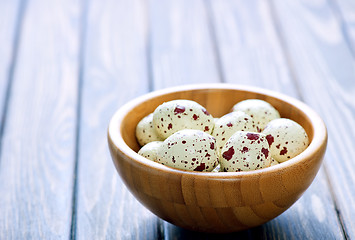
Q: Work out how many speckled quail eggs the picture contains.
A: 8